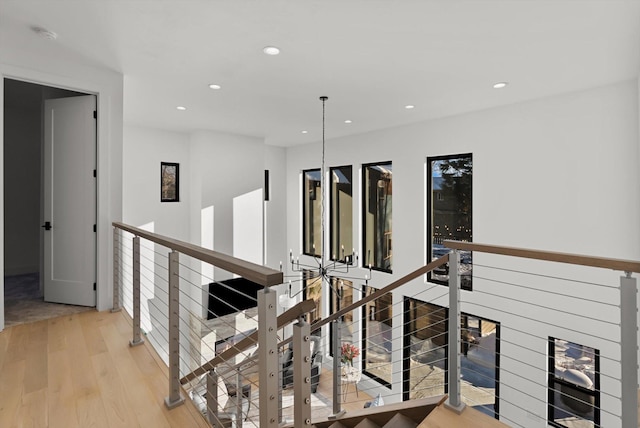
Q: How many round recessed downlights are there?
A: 7